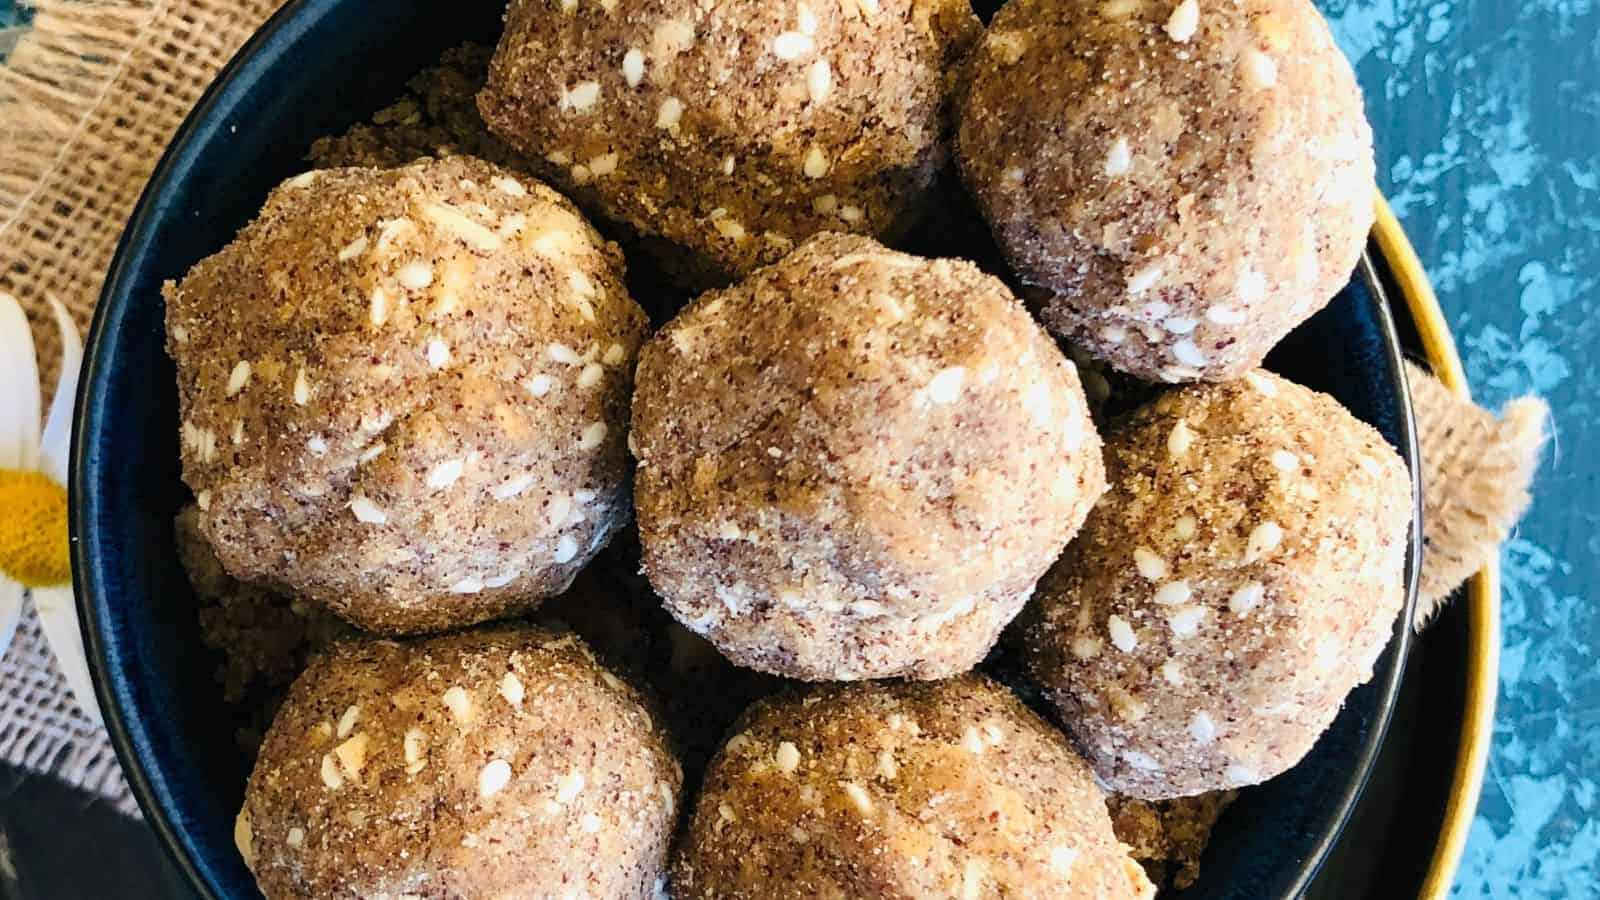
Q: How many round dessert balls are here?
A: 7